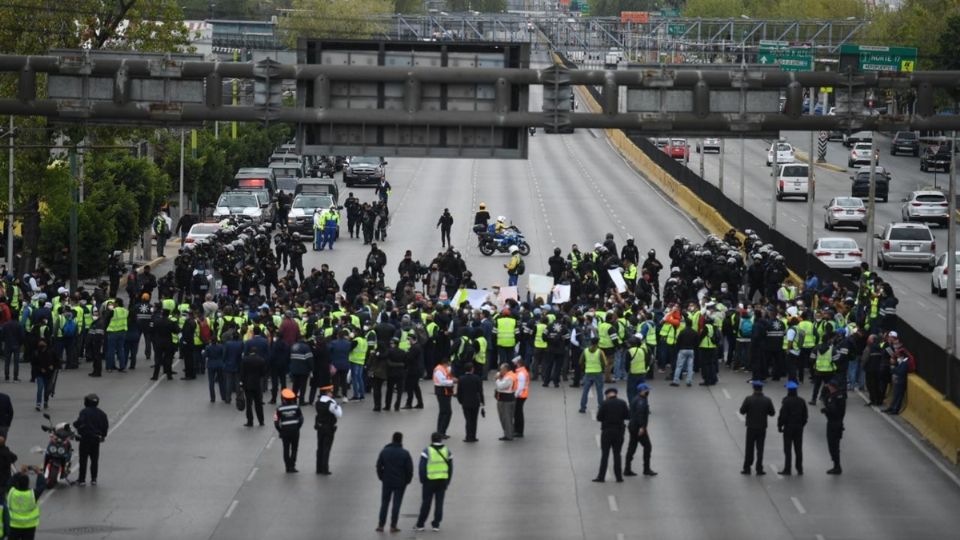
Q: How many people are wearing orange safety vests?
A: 3